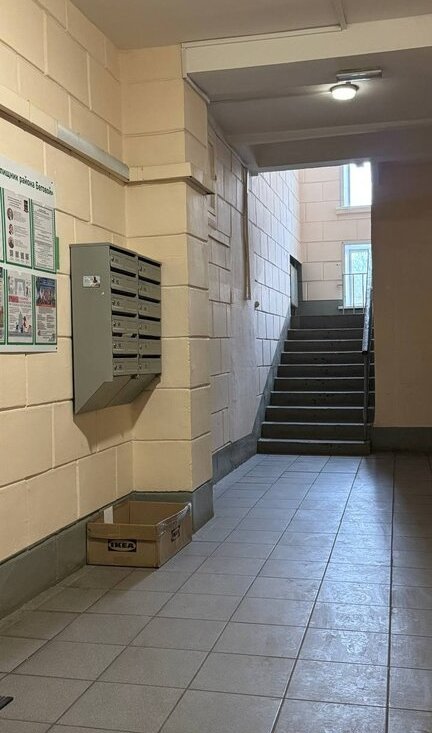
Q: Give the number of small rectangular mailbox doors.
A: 12